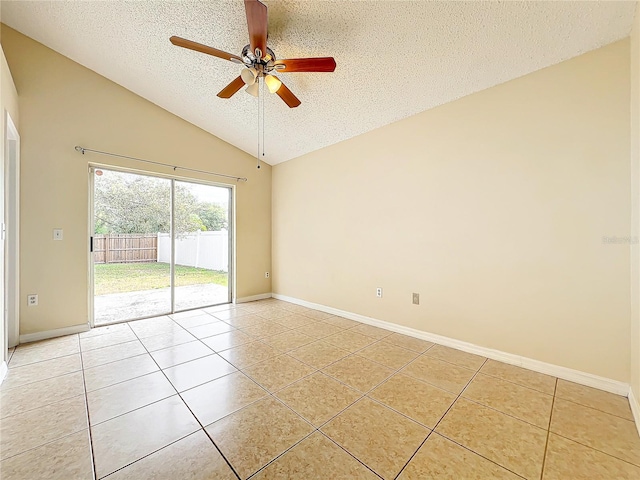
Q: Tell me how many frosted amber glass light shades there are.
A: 3